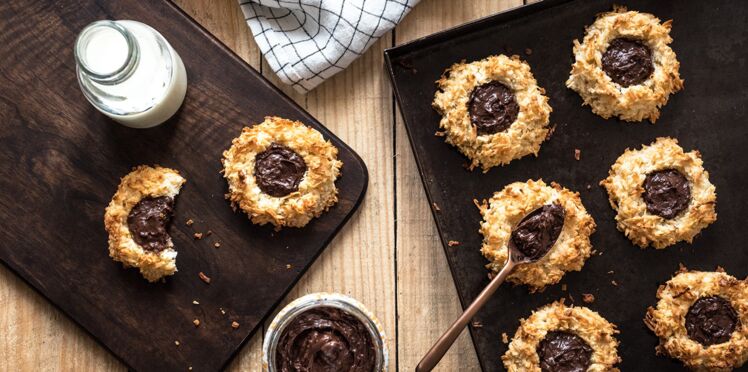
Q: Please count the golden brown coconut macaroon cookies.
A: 8